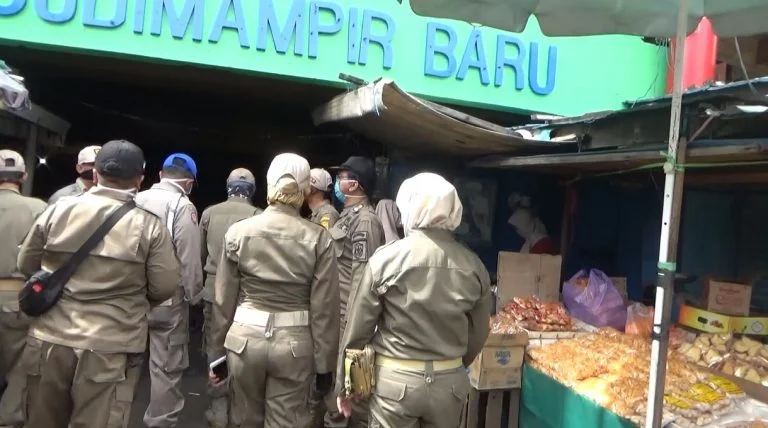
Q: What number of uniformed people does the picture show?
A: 9